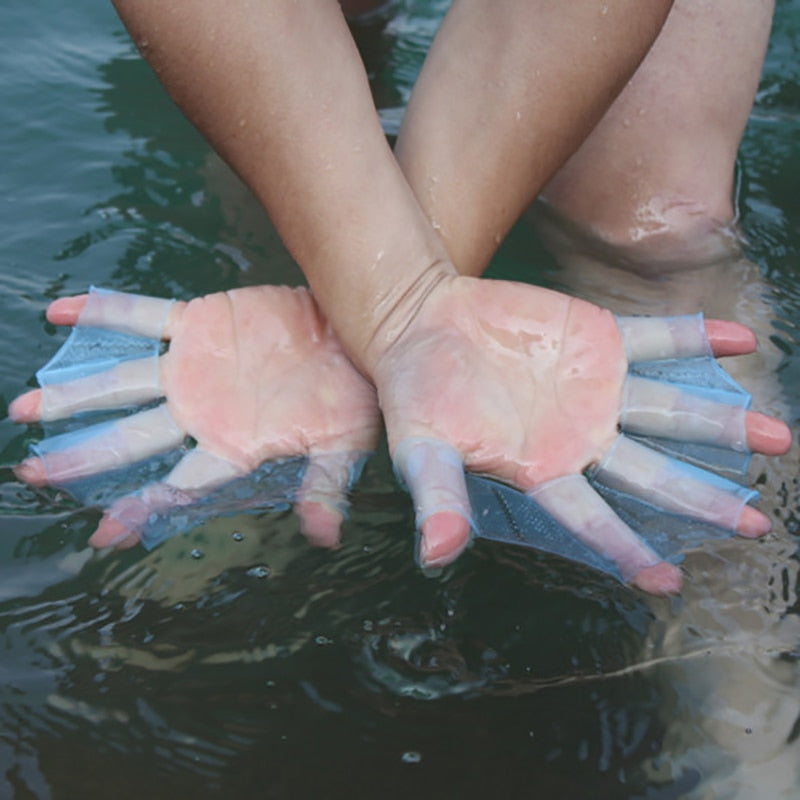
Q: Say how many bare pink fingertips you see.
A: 10